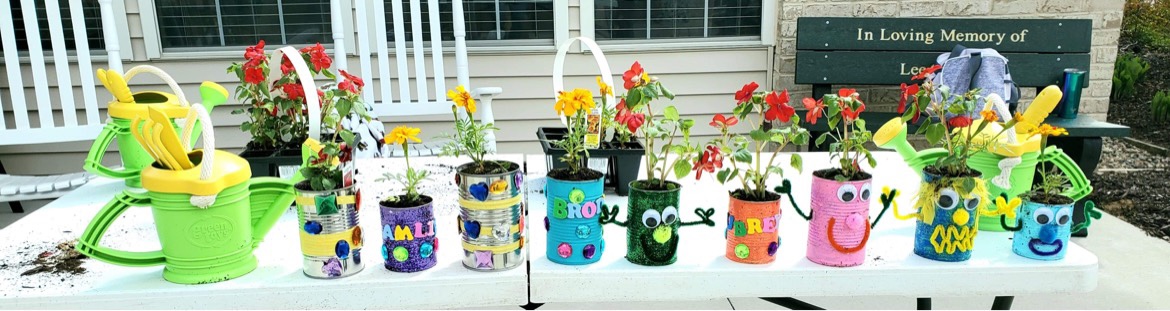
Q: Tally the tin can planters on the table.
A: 9